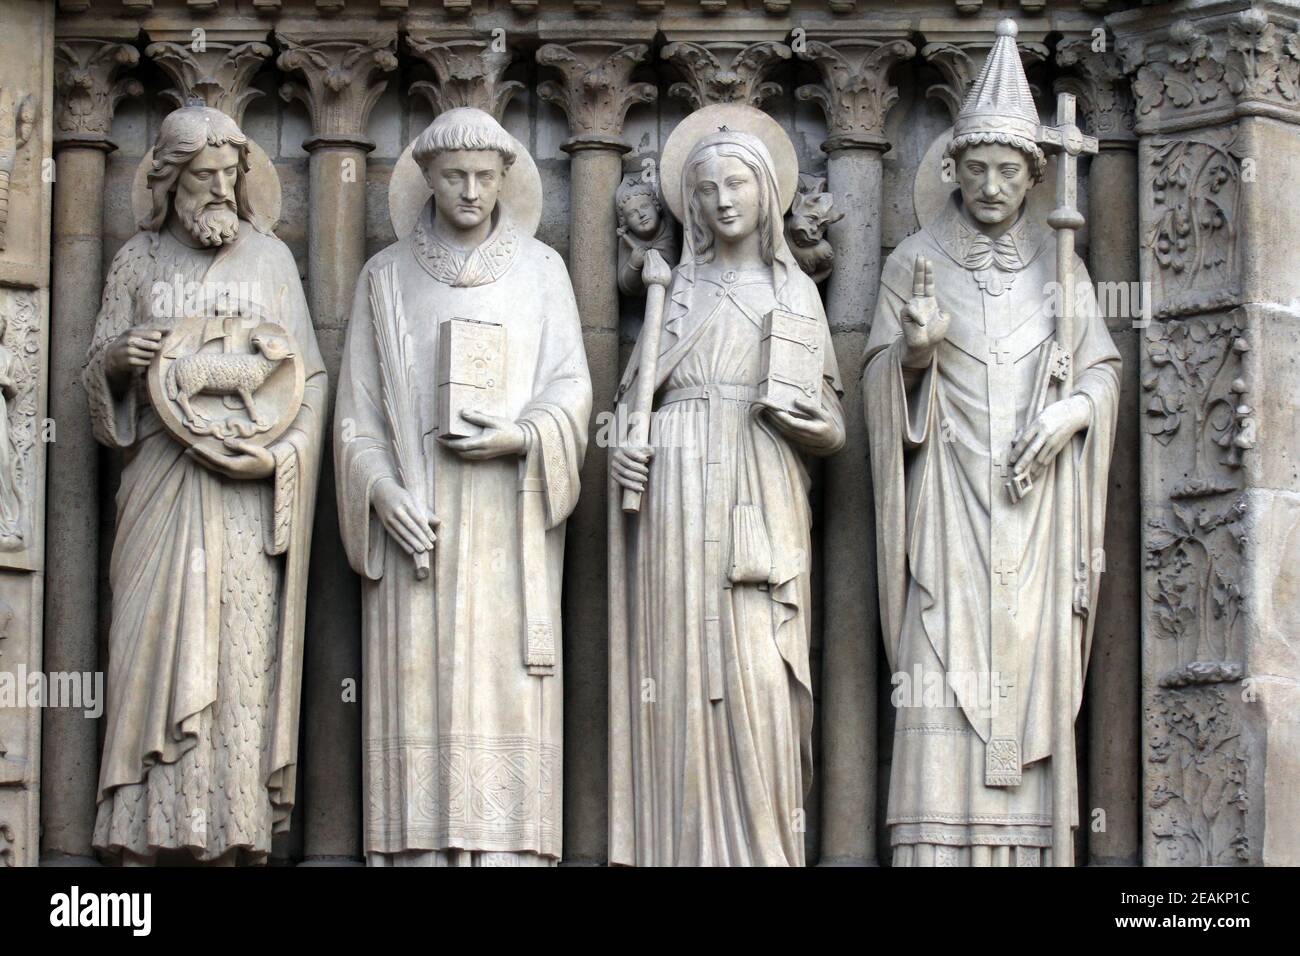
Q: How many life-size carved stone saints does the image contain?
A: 4